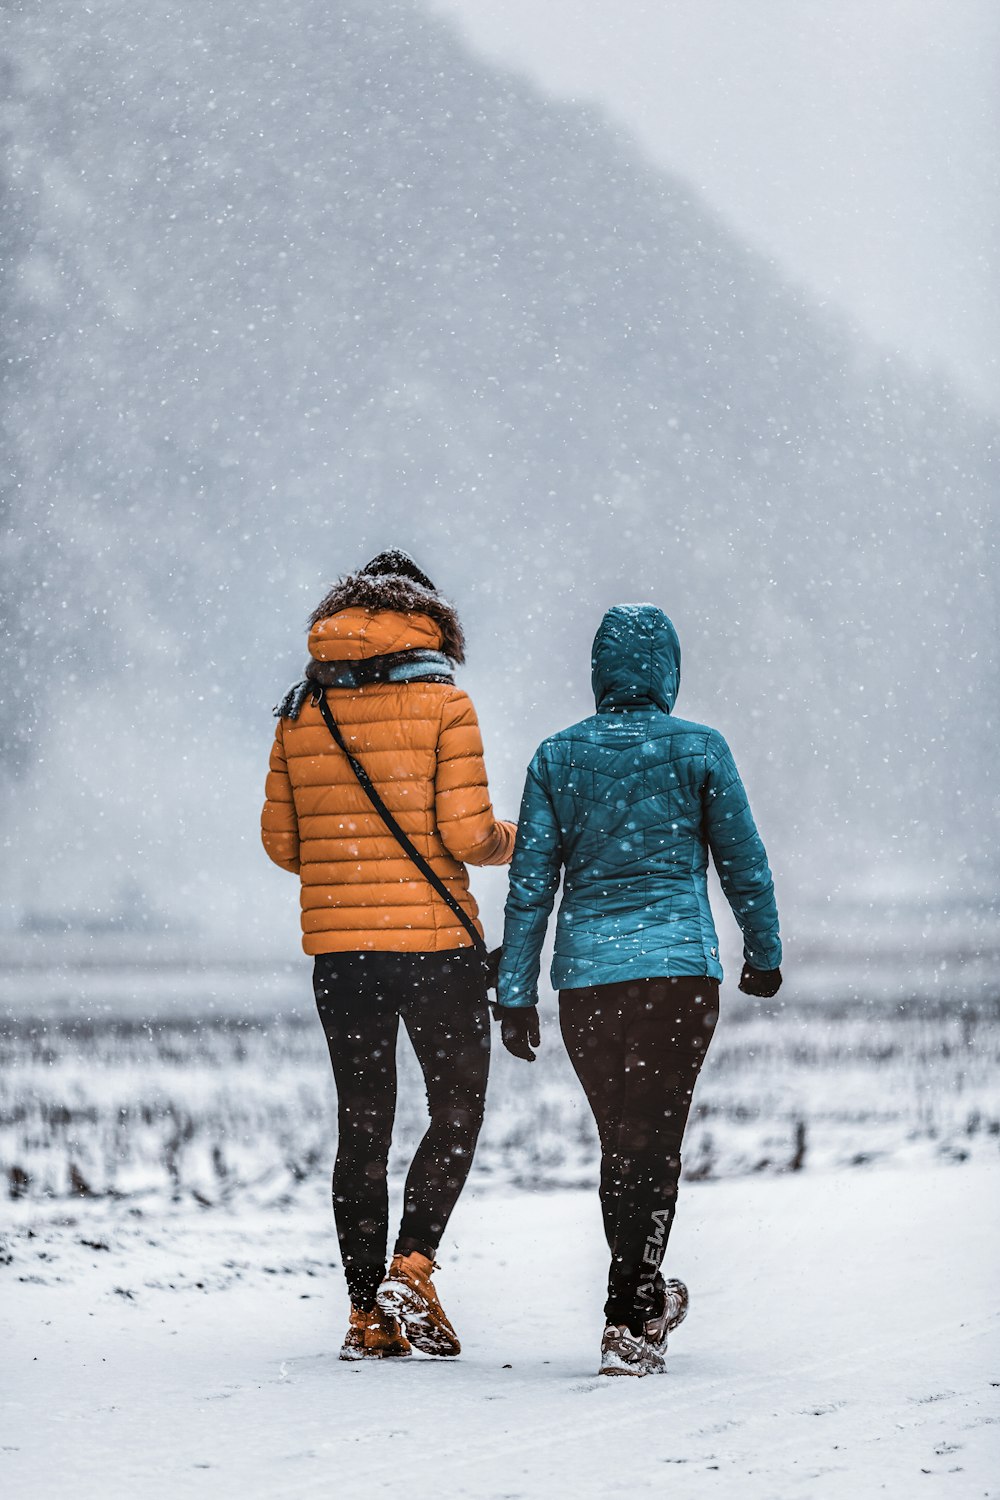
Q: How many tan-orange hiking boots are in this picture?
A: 2